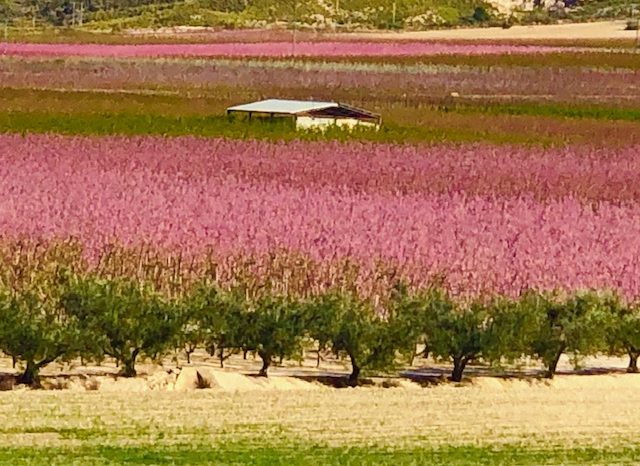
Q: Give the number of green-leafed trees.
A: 7